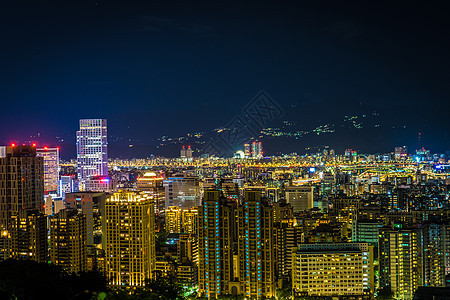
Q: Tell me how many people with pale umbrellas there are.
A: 0